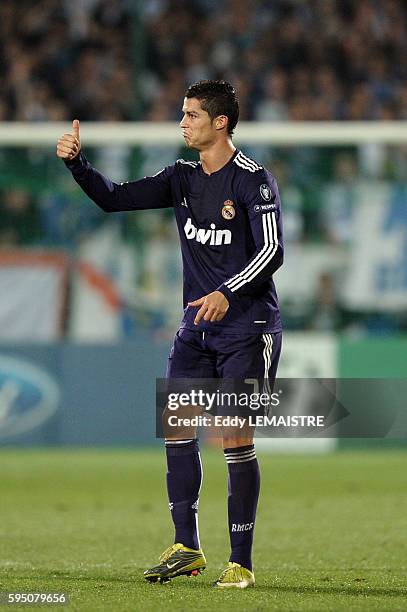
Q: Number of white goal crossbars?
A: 1